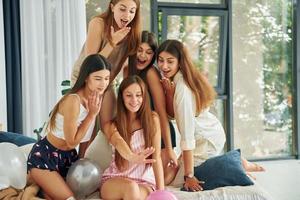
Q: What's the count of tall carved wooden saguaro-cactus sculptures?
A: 0